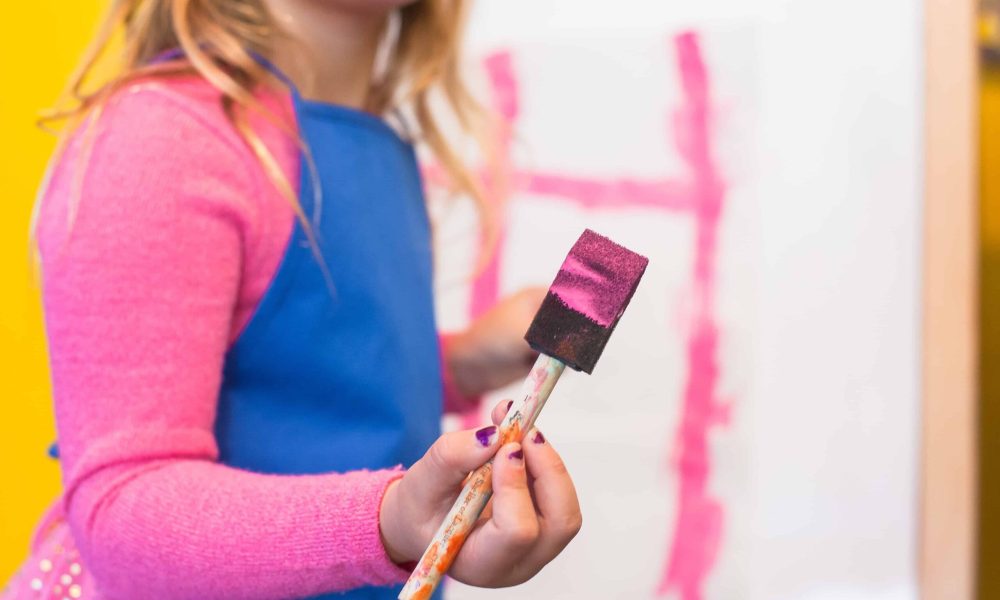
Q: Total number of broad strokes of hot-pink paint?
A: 3